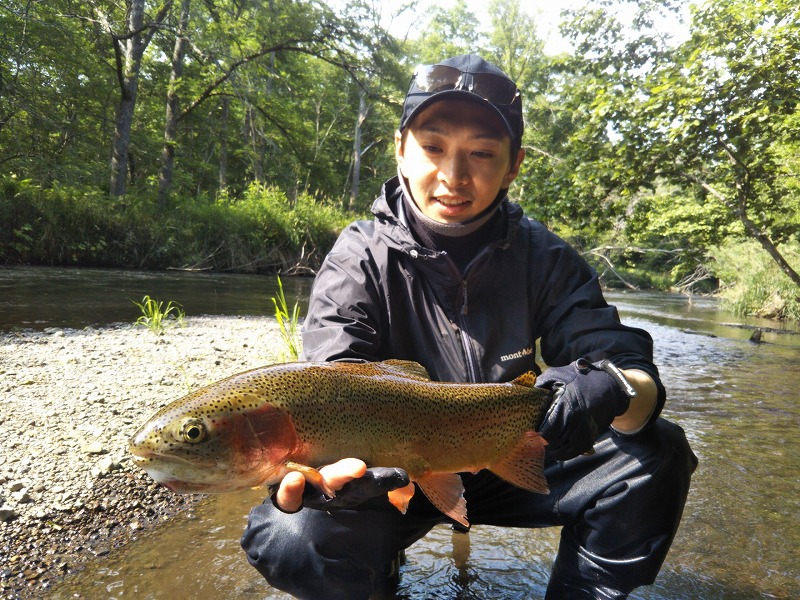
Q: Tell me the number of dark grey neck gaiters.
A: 1